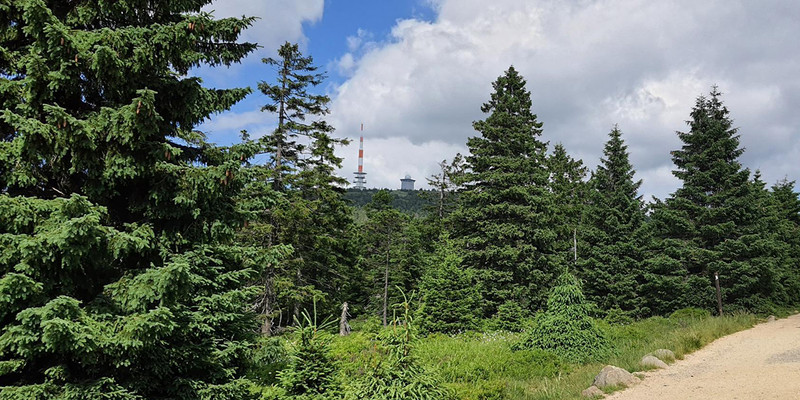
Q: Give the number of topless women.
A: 0